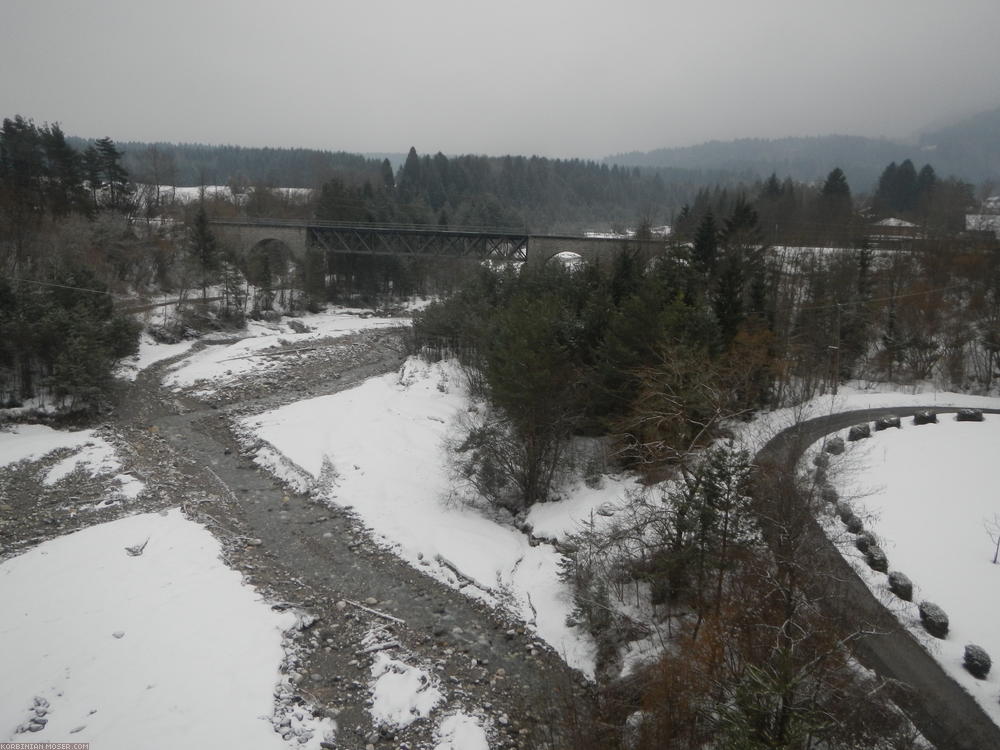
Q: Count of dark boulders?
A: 15